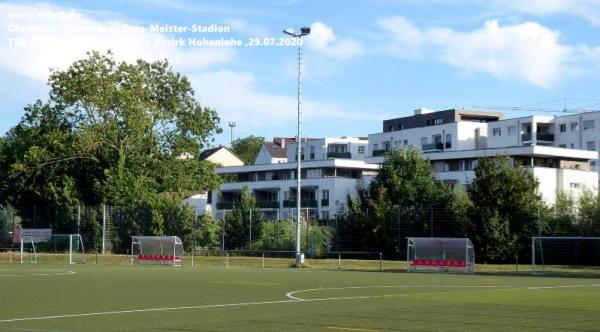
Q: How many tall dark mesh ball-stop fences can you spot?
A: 1